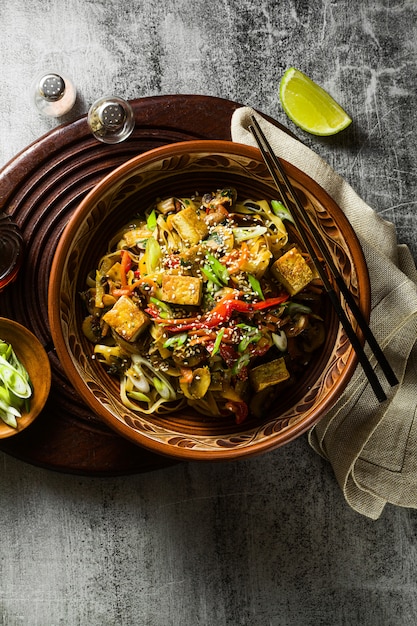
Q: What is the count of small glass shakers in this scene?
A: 2